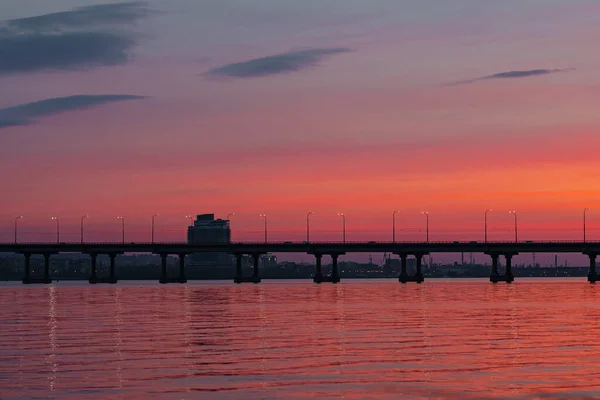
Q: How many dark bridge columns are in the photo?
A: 15